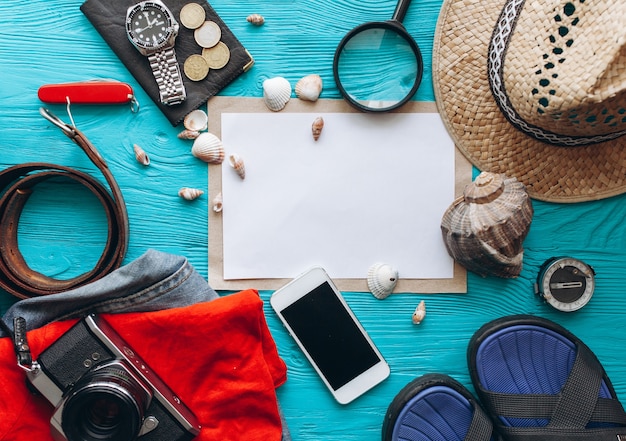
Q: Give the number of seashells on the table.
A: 14